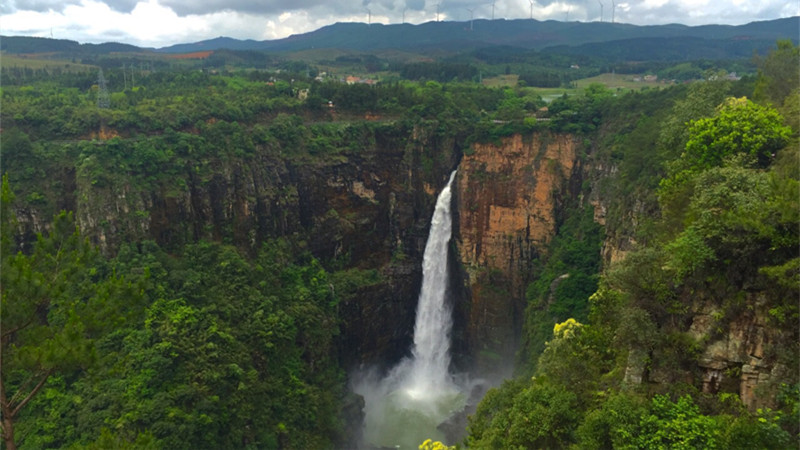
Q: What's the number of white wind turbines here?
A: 9